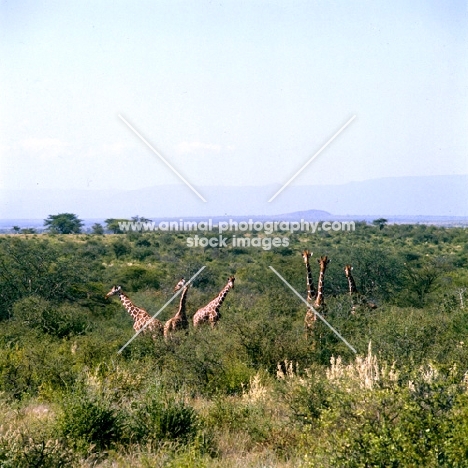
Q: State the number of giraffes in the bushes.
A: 6